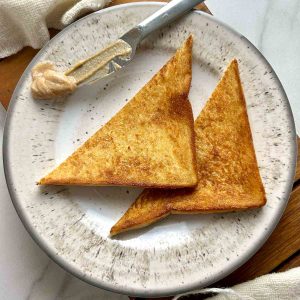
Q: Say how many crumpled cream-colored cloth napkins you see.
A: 2